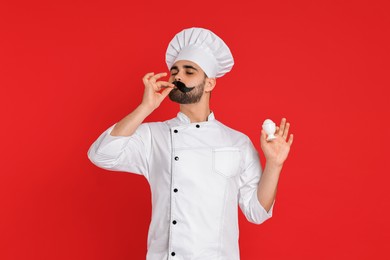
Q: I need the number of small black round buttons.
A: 6